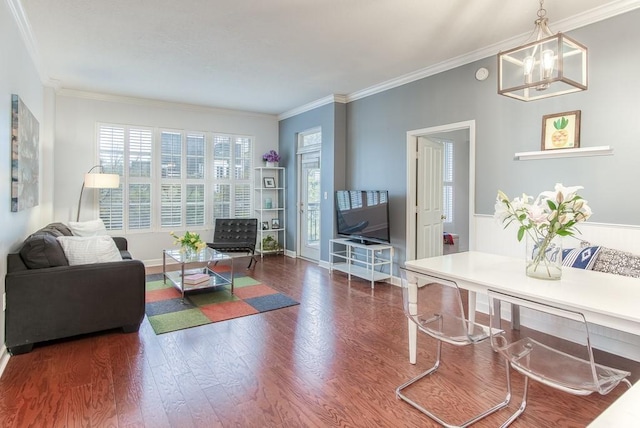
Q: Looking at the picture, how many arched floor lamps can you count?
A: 1